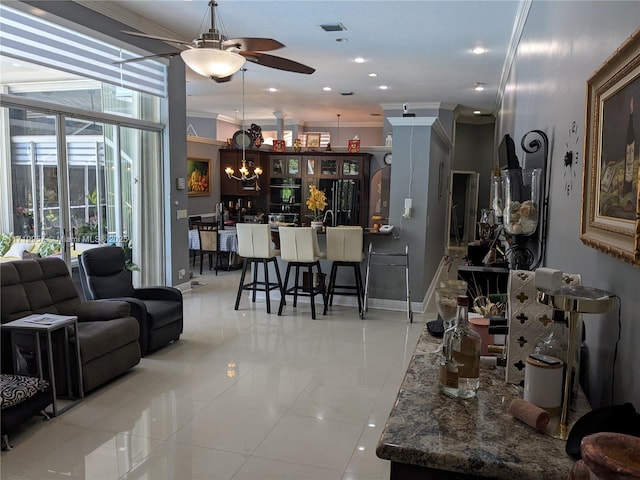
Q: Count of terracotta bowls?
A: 1